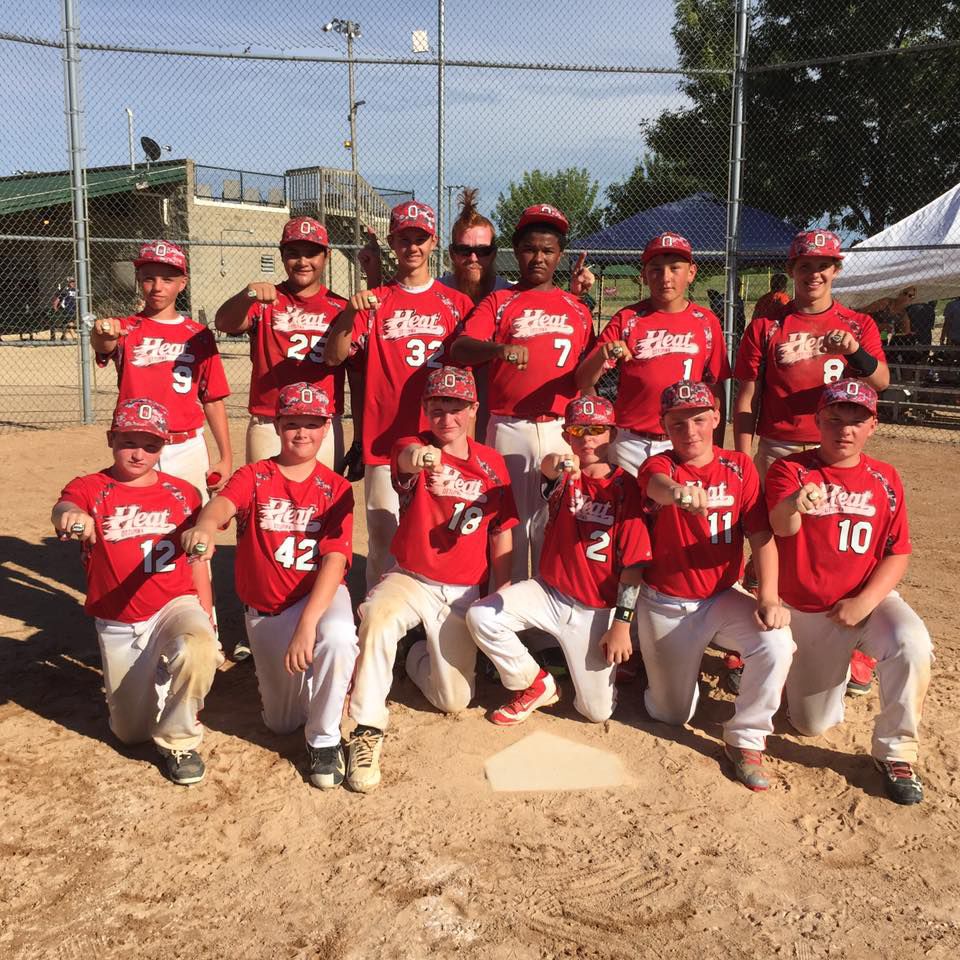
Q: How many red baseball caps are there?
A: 12